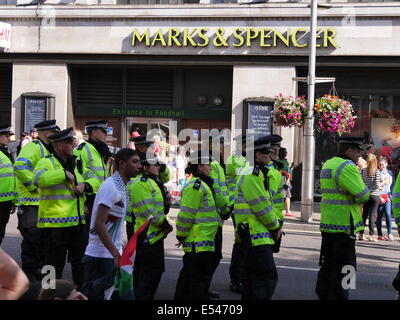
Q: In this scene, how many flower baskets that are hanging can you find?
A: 2